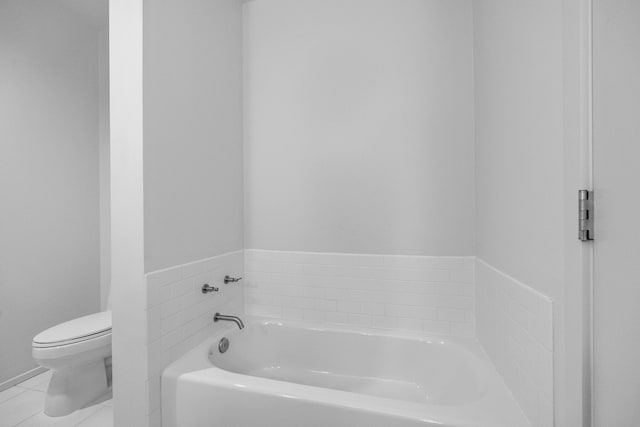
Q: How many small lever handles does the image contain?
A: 2